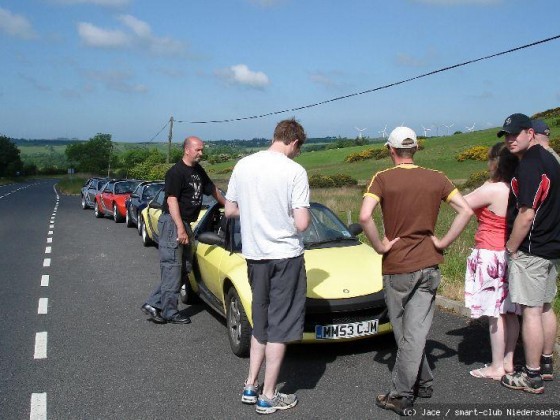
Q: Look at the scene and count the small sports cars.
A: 5